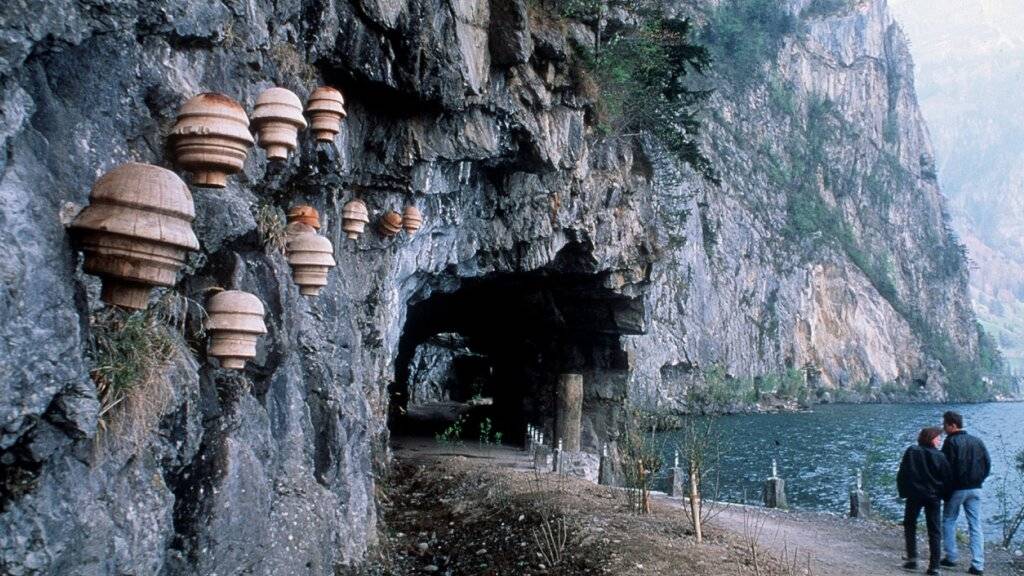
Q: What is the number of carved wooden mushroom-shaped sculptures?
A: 11